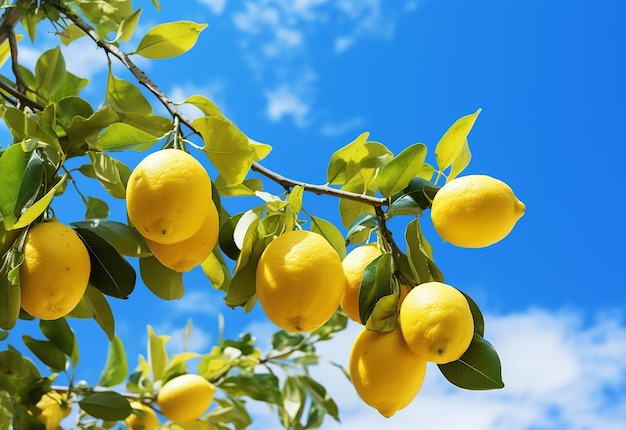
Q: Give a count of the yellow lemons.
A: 11